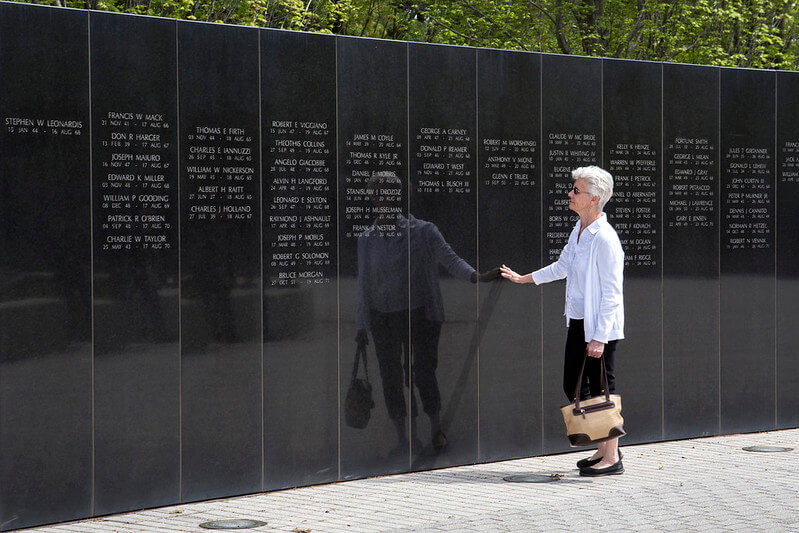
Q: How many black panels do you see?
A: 12